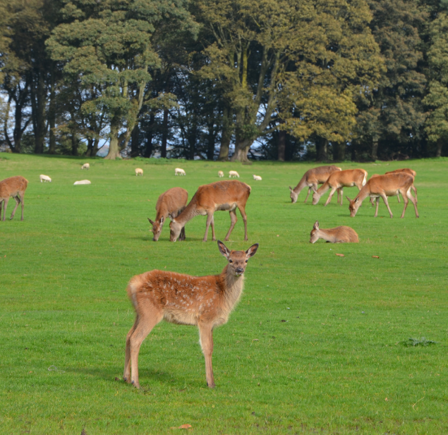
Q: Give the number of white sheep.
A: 8